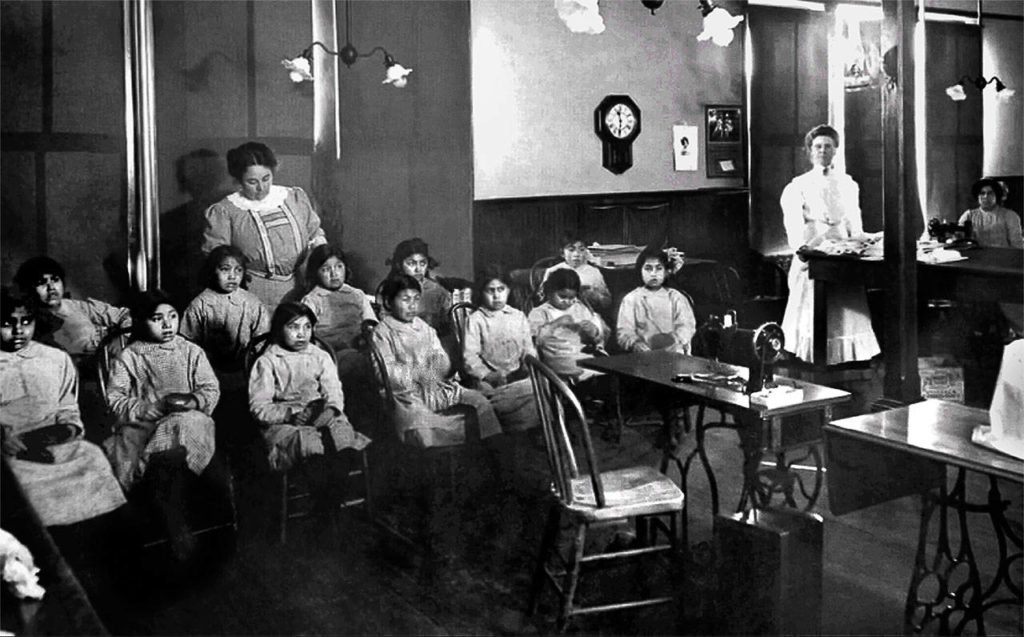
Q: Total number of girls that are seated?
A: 12